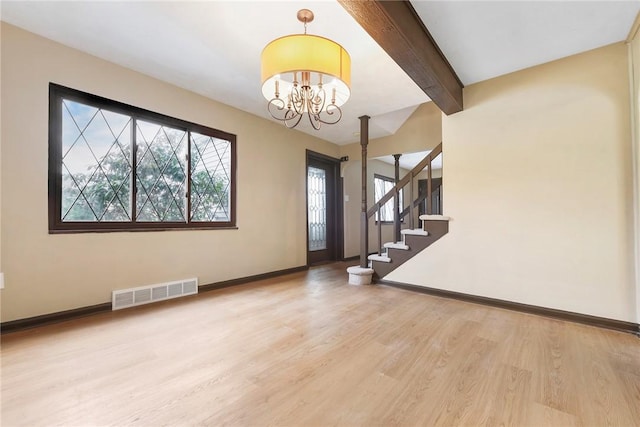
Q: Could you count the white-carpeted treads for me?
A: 5